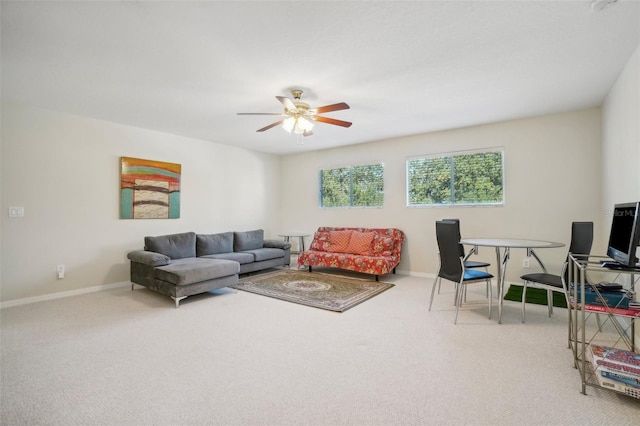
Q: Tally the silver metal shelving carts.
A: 1